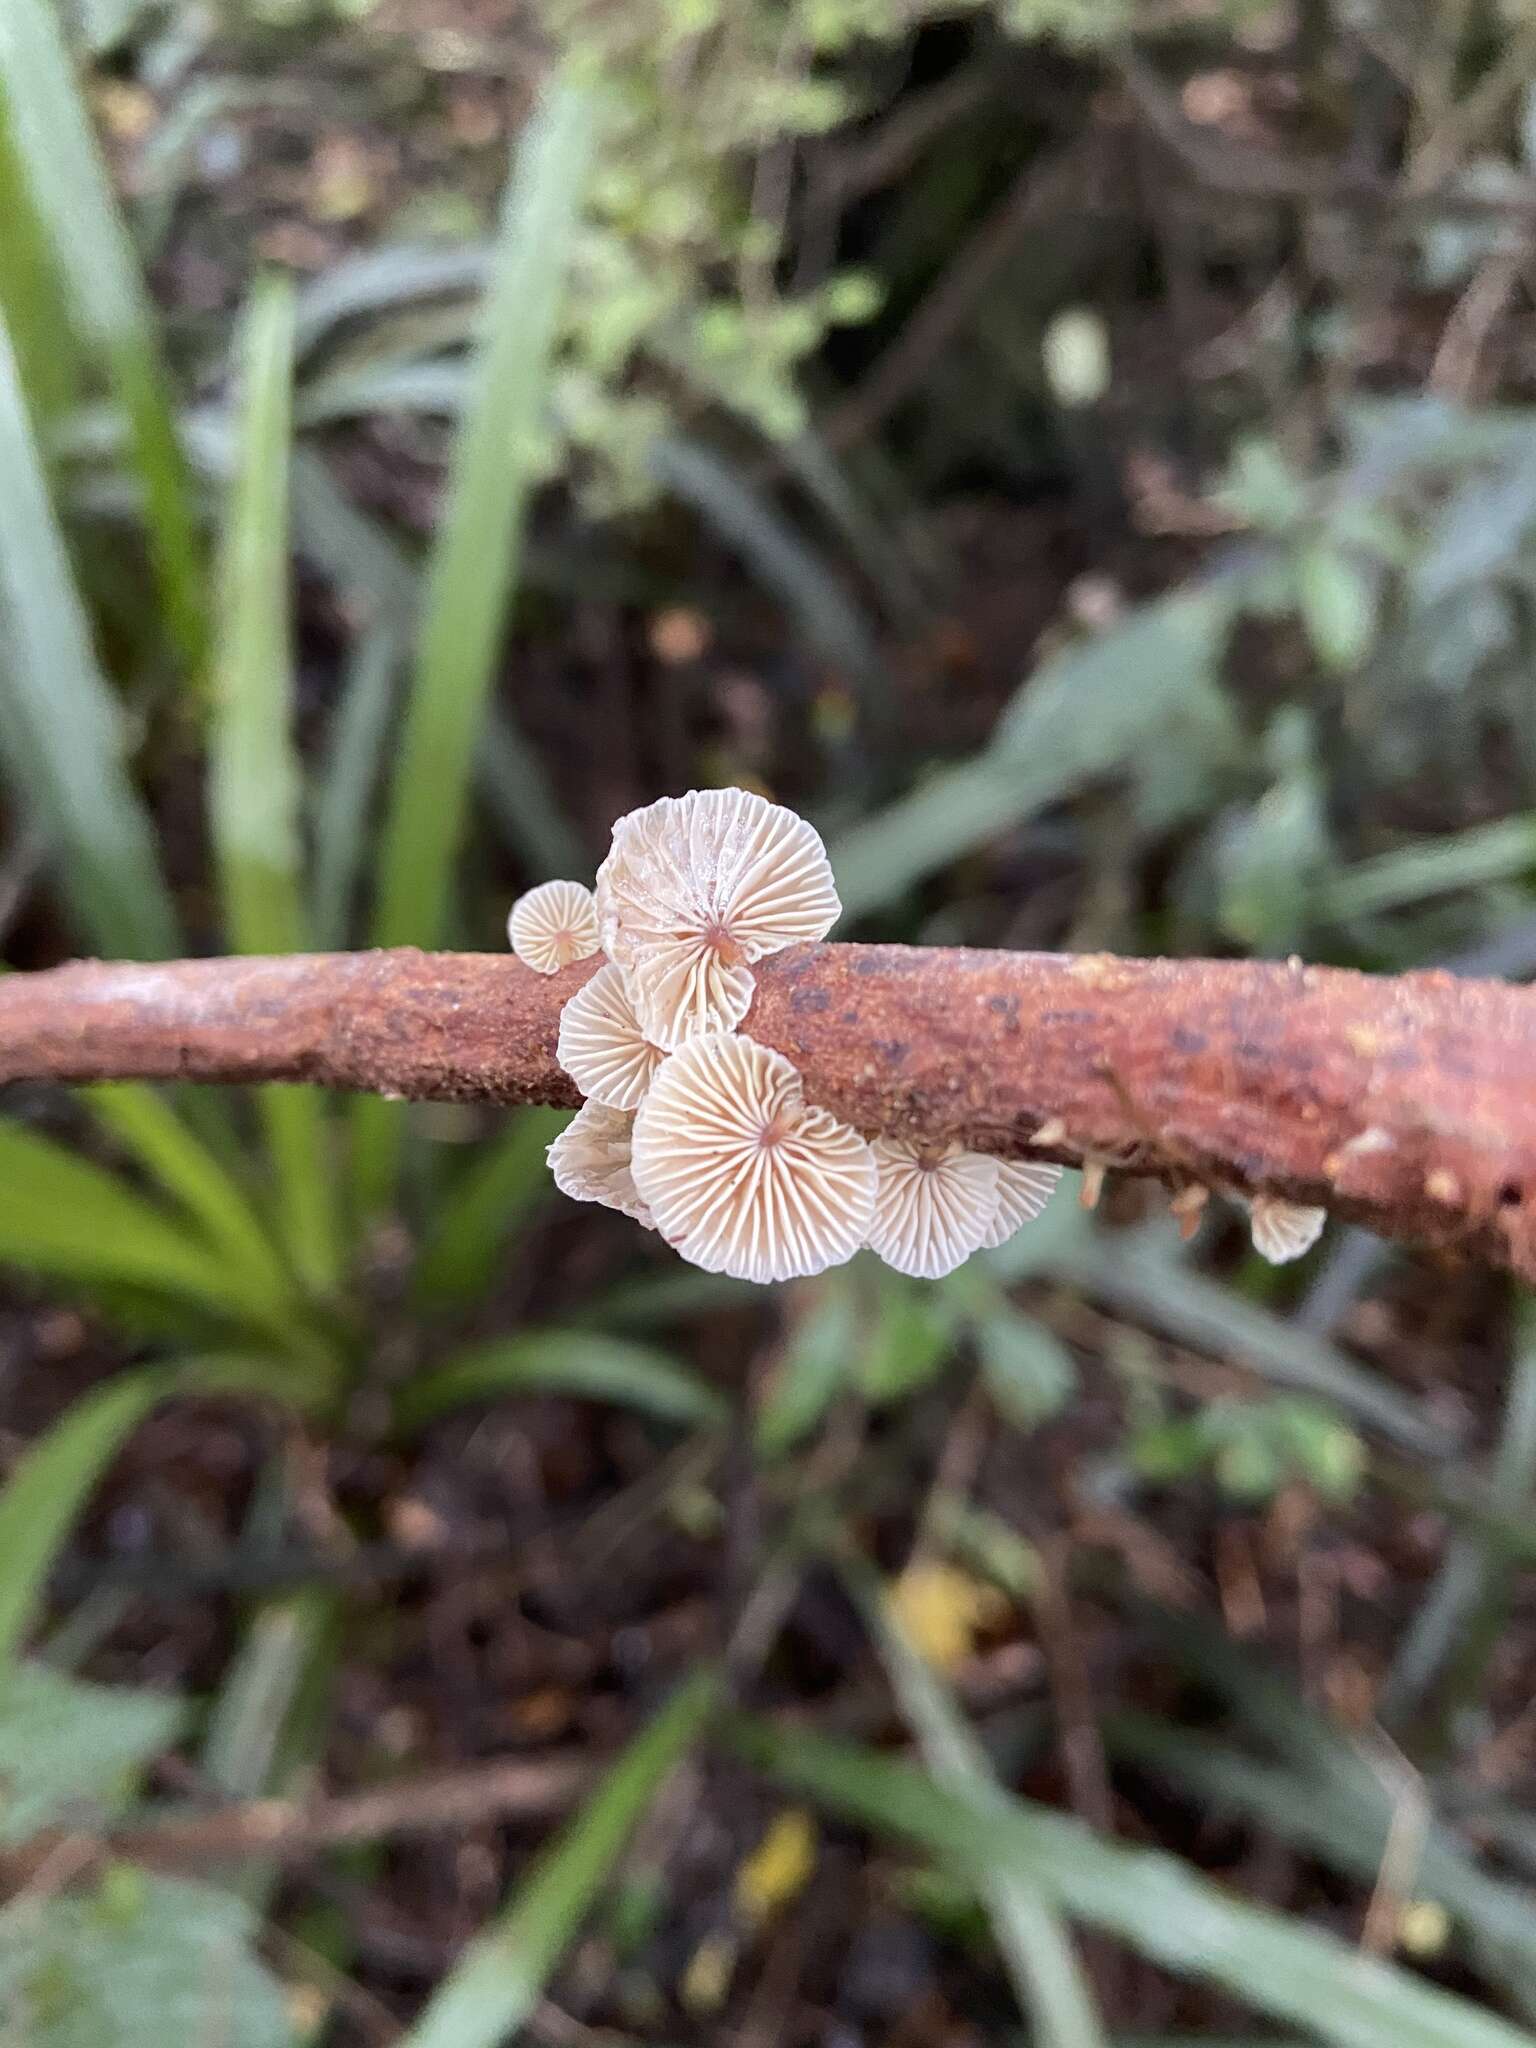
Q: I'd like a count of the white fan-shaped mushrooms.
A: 8